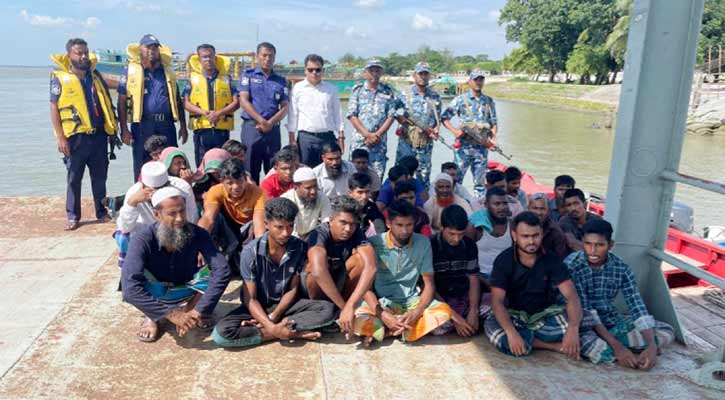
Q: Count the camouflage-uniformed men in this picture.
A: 3